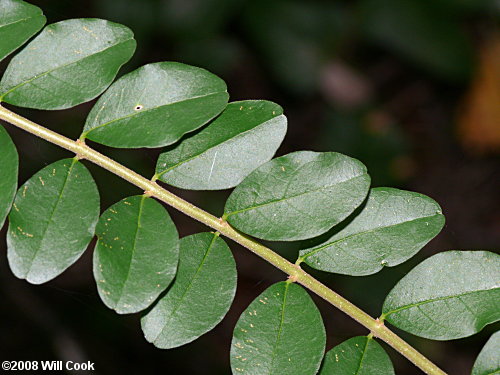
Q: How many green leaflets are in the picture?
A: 14